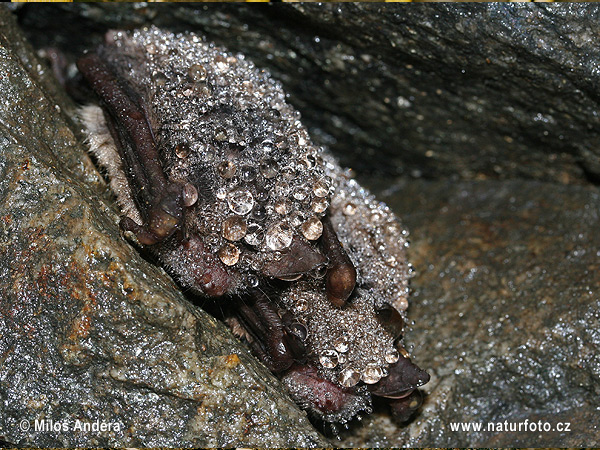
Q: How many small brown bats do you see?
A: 2